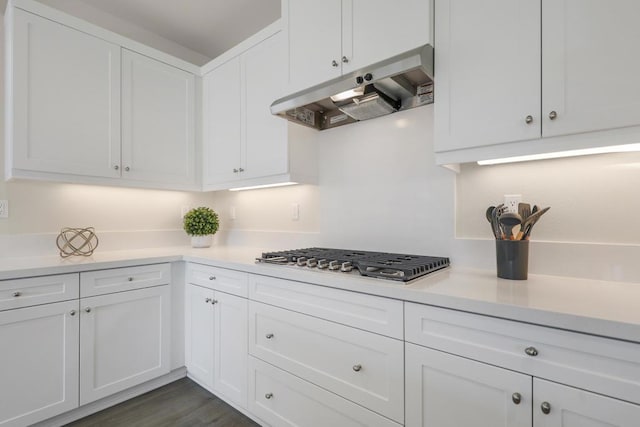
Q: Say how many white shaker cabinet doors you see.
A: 14